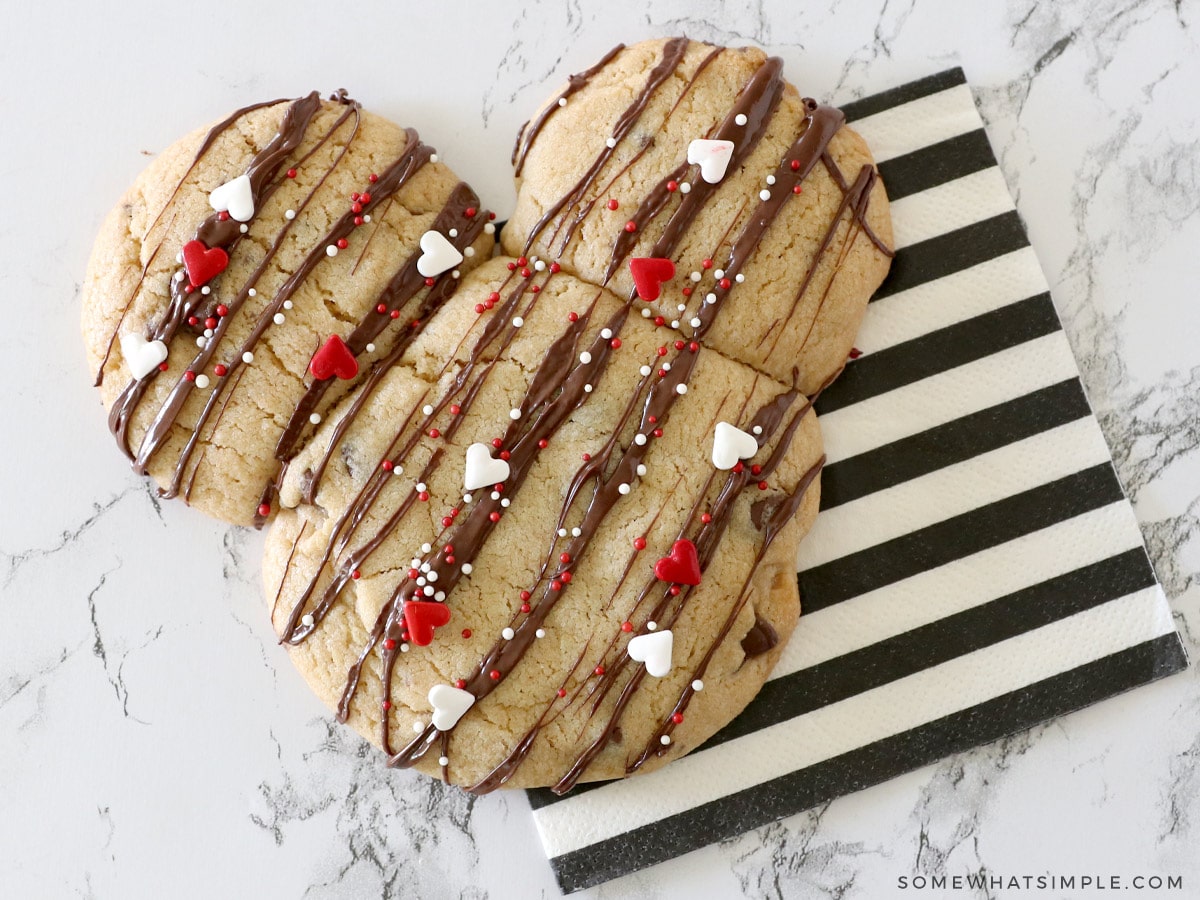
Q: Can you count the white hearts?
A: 8